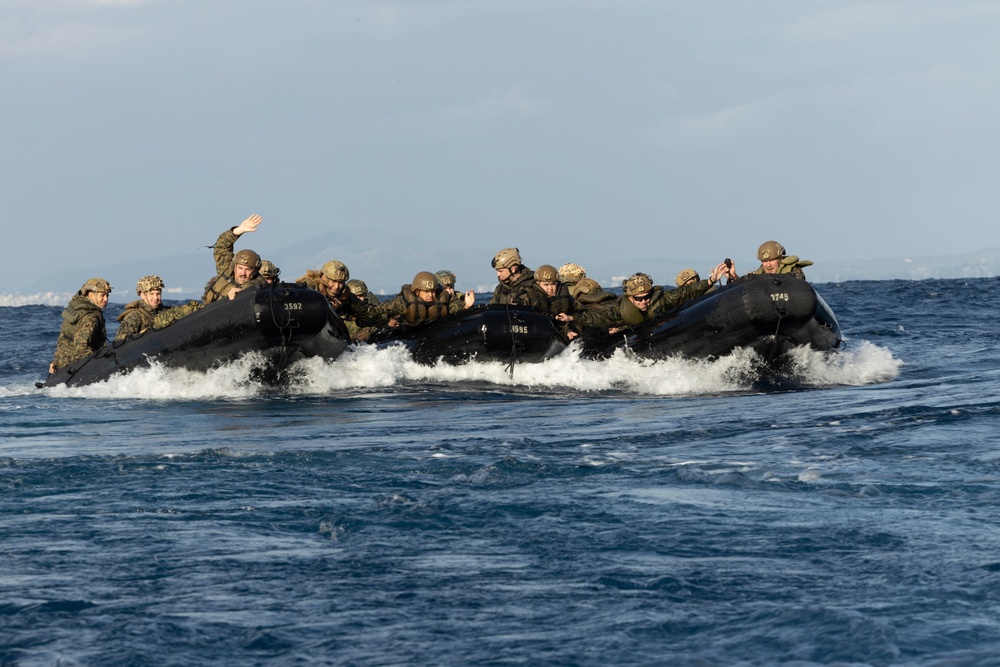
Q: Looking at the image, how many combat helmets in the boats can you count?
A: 15